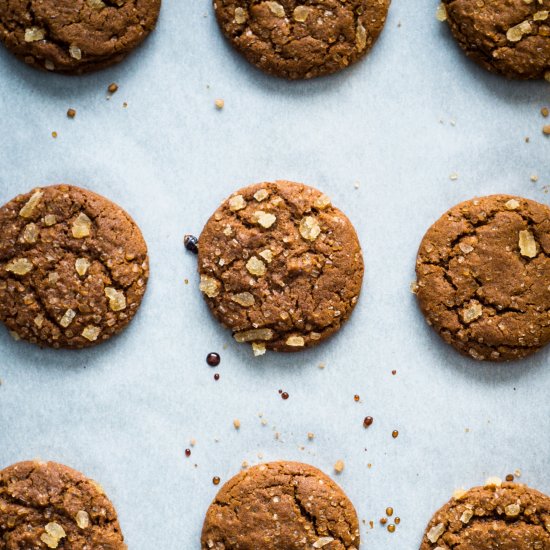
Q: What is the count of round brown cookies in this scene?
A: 9